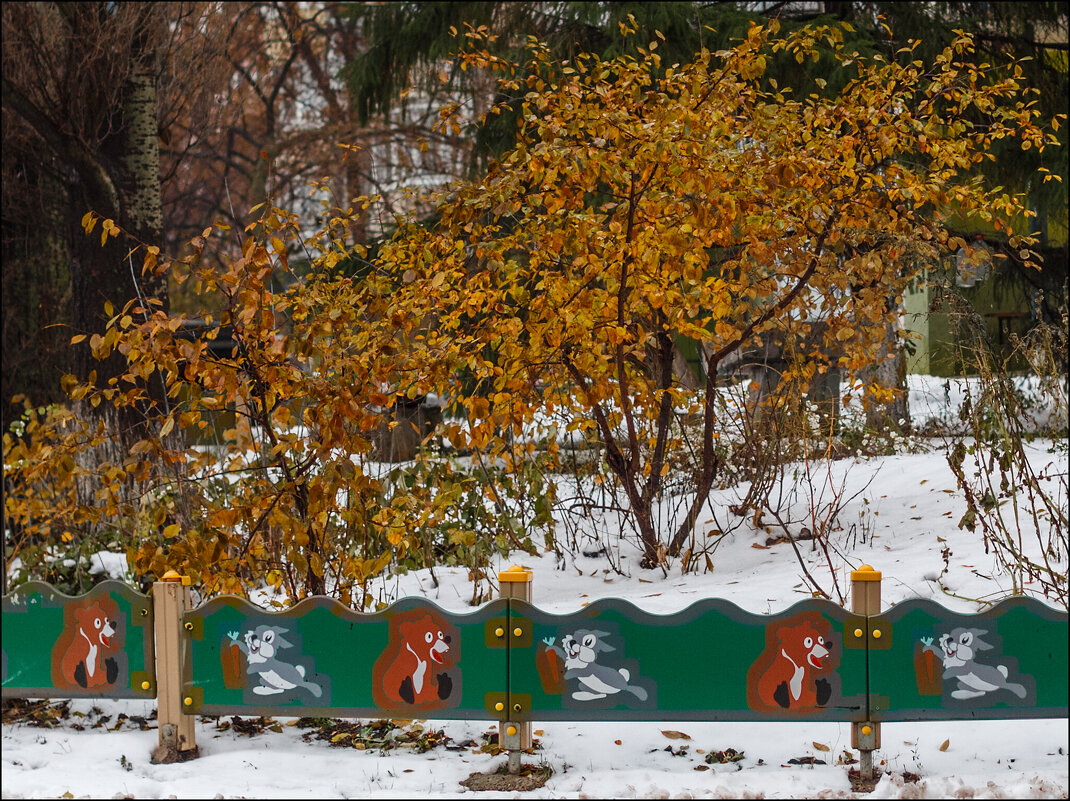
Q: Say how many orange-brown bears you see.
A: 3